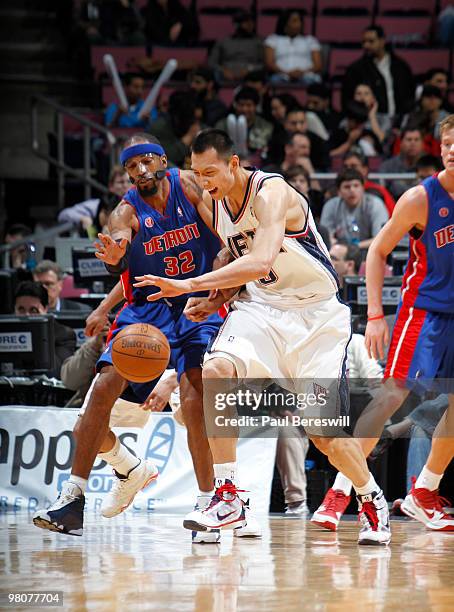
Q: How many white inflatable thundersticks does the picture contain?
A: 4